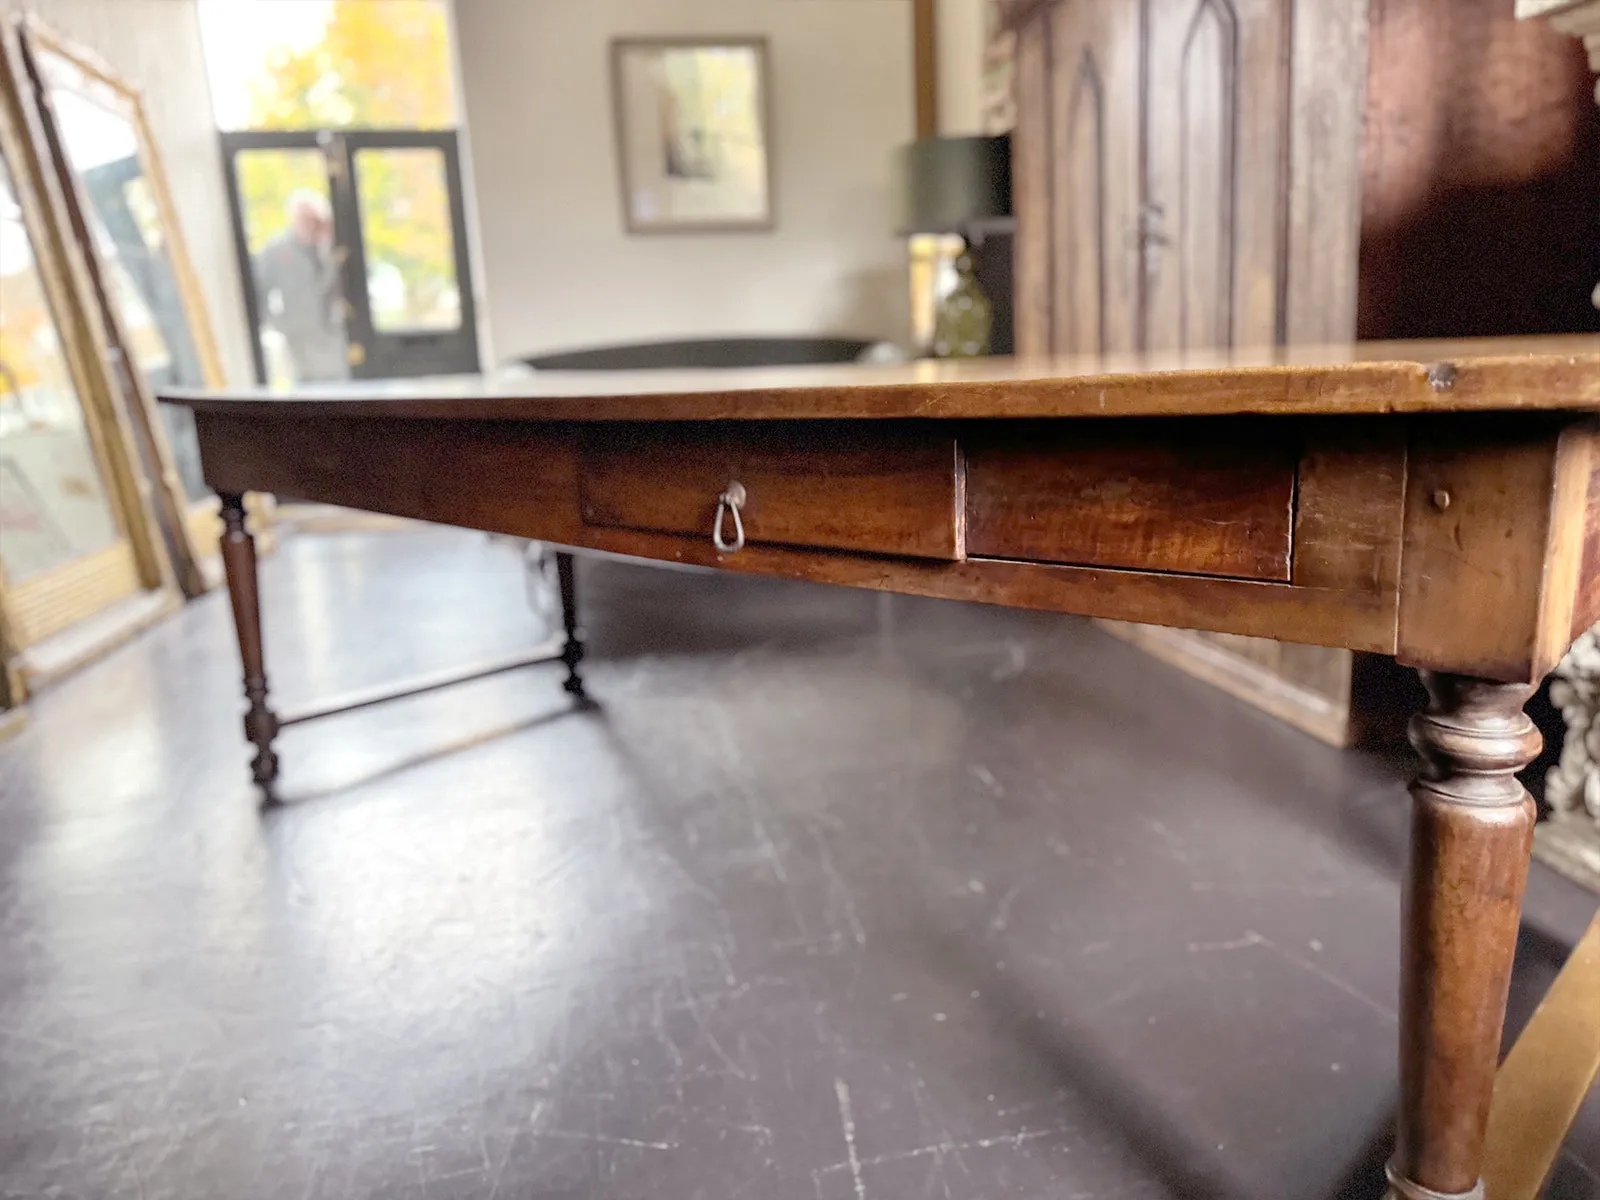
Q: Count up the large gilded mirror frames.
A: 2